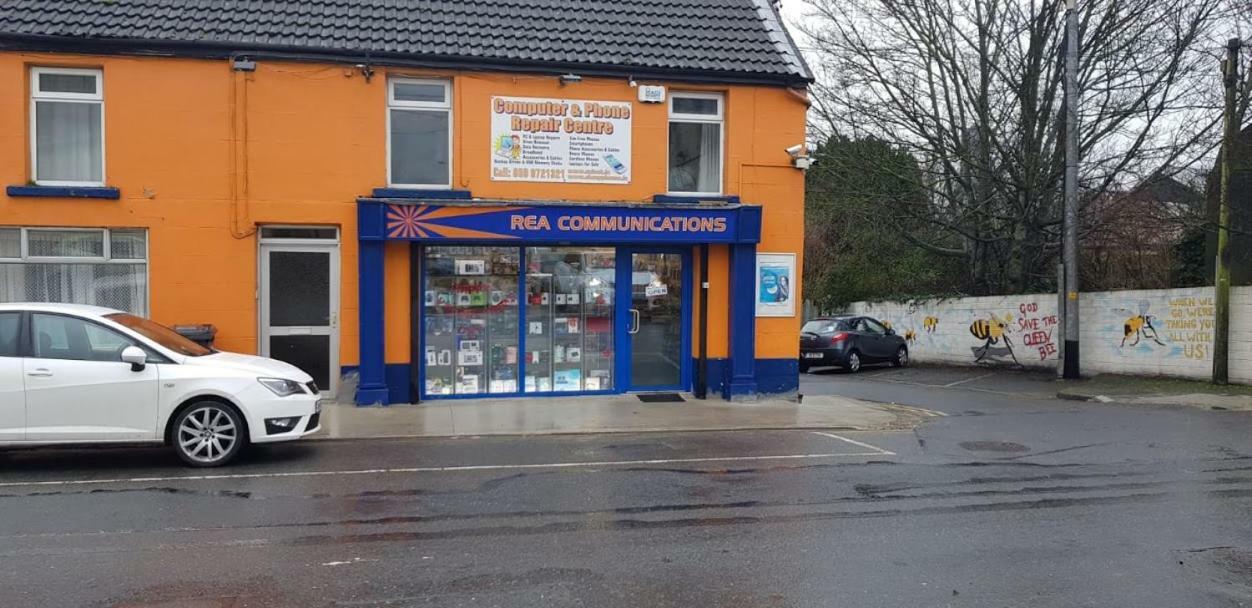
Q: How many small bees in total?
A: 3